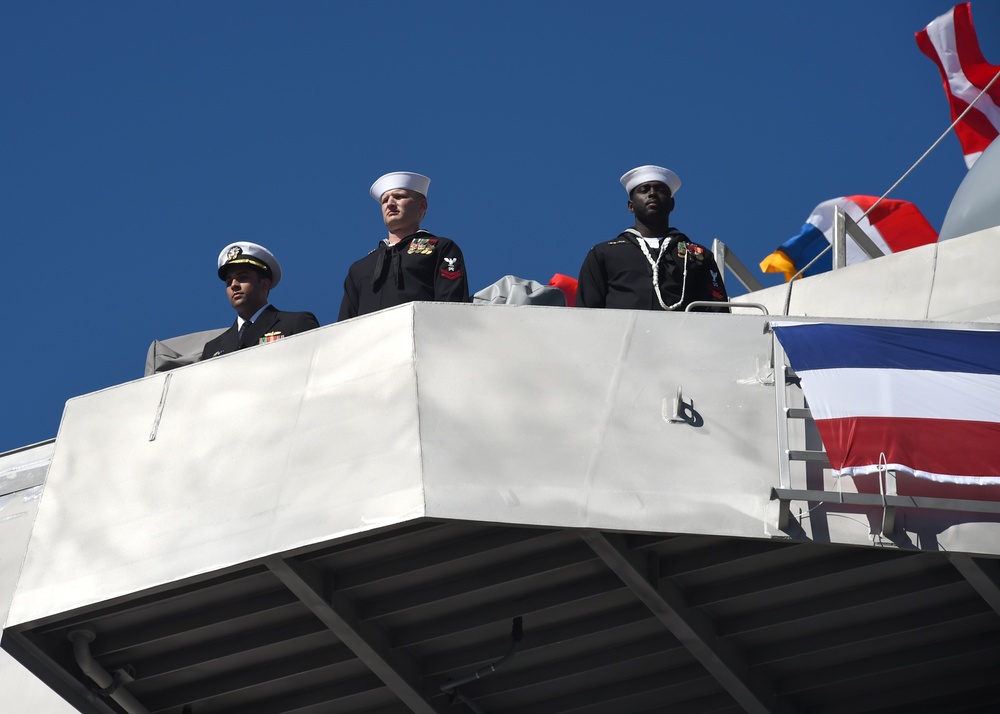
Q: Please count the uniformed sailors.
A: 3